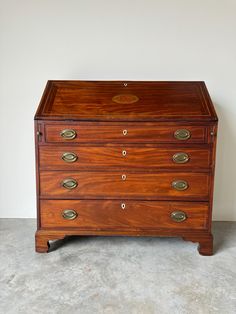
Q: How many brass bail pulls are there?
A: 8